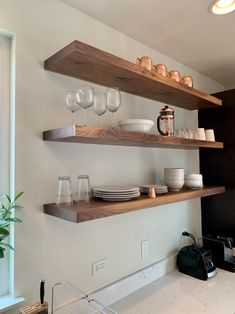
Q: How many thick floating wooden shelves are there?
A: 3